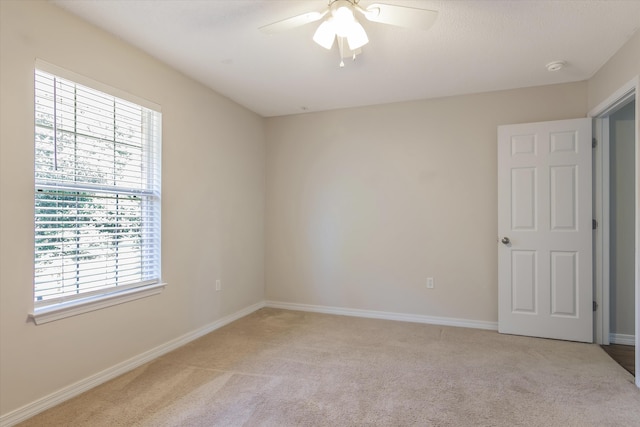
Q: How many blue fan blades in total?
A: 0